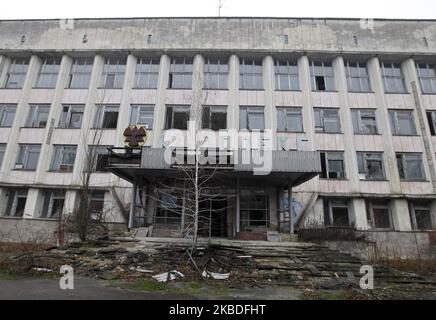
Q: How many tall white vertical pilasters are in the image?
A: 13